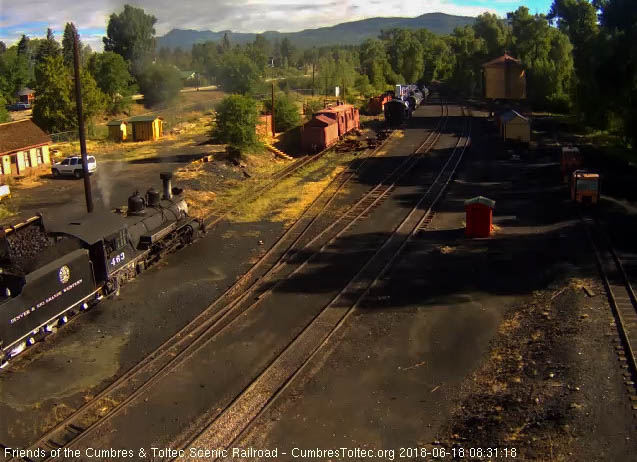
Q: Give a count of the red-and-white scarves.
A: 0